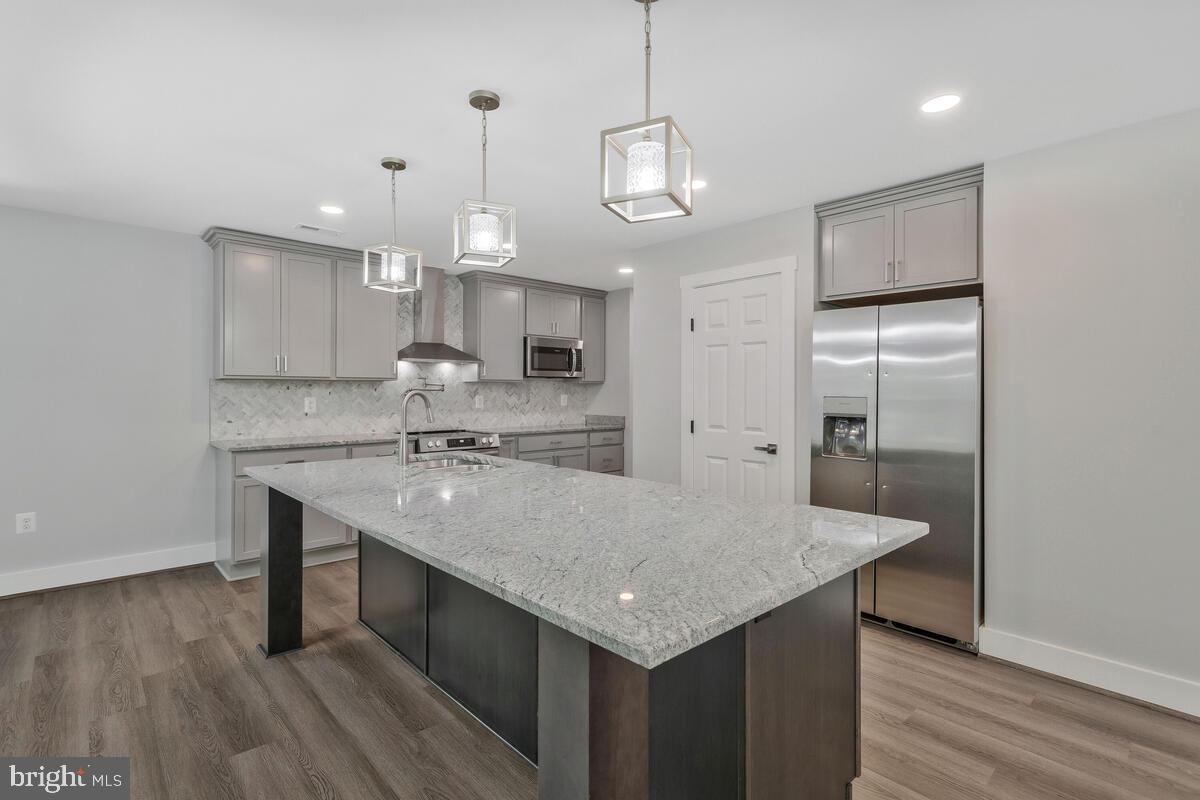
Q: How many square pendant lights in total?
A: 3